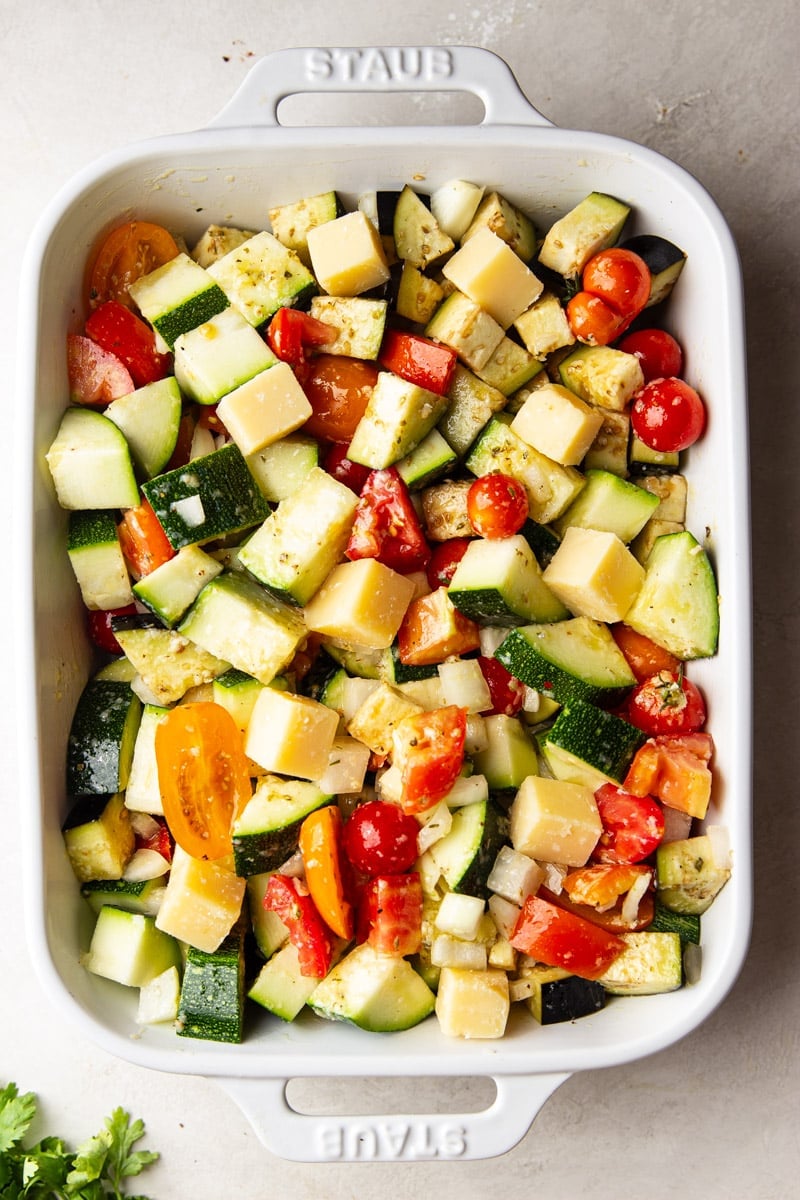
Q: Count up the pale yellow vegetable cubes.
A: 10